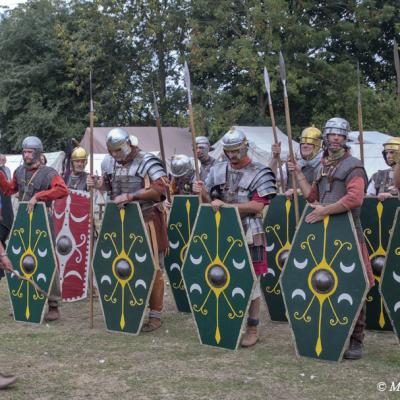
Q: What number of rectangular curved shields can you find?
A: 1